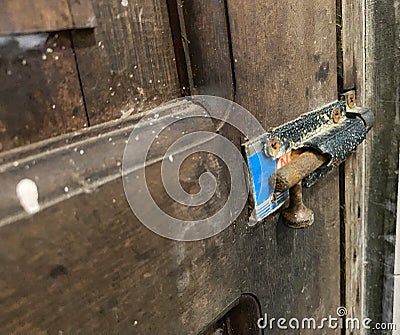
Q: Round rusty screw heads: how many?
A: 3